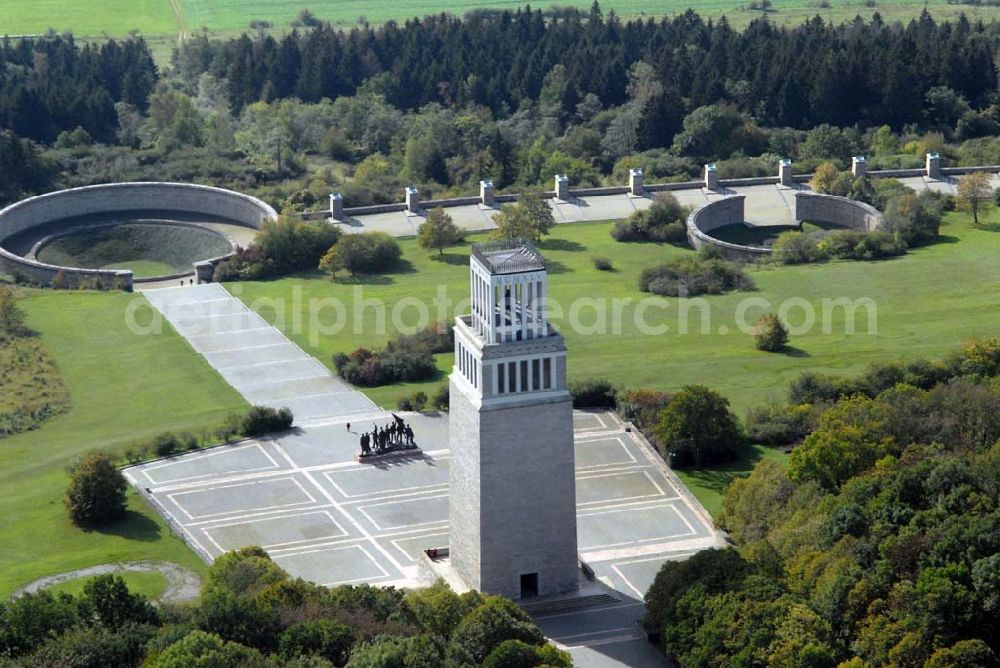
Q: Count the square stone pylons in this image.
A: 9